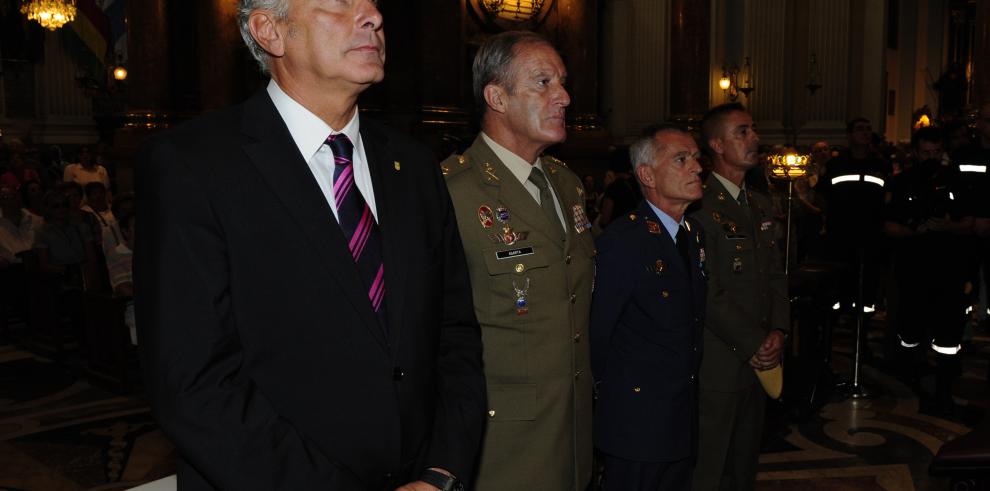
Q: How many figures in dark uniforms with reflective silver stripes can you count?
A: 3